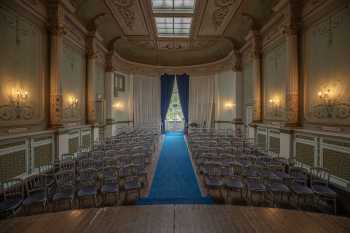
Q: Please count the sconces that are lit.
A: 6